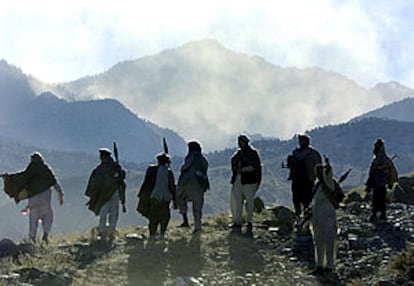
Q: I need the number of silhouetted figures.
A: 8